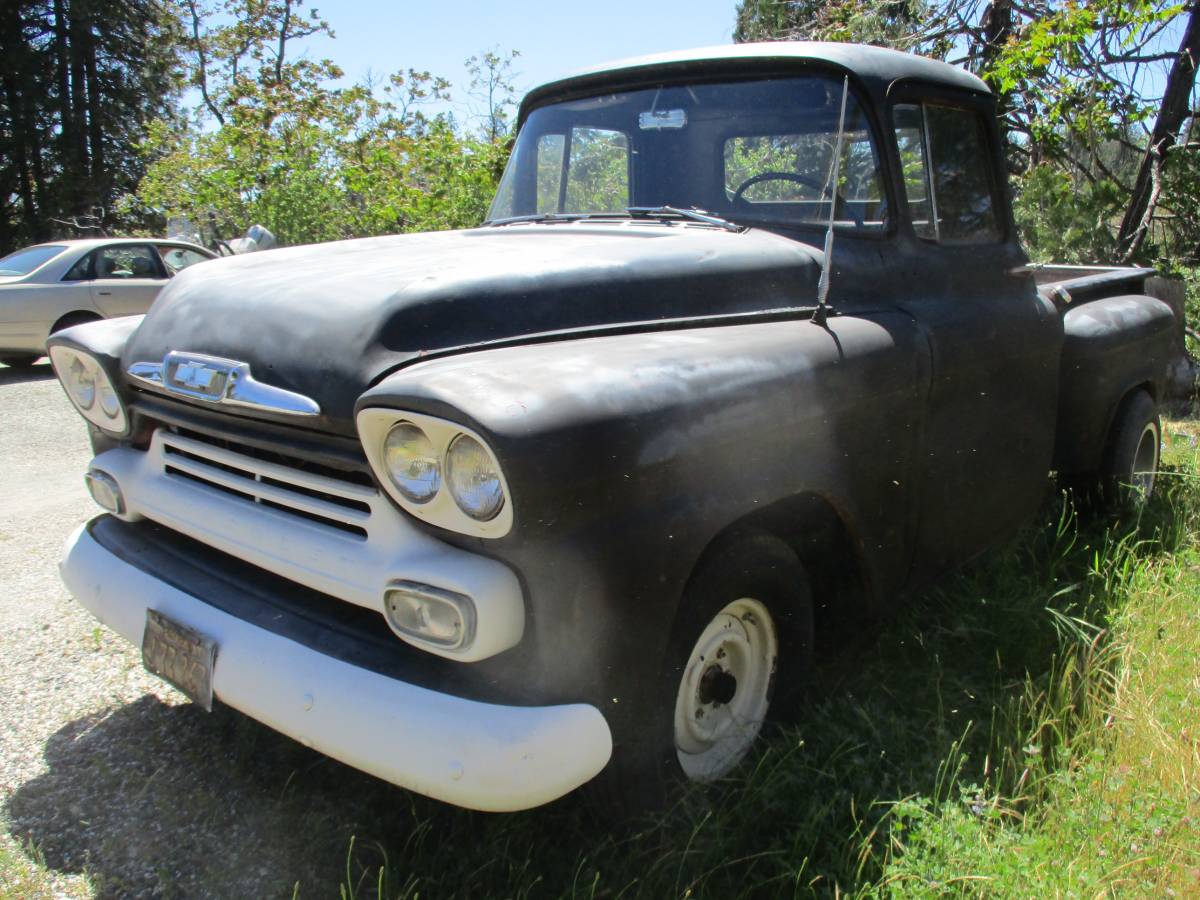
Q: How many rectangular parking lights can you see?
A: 2